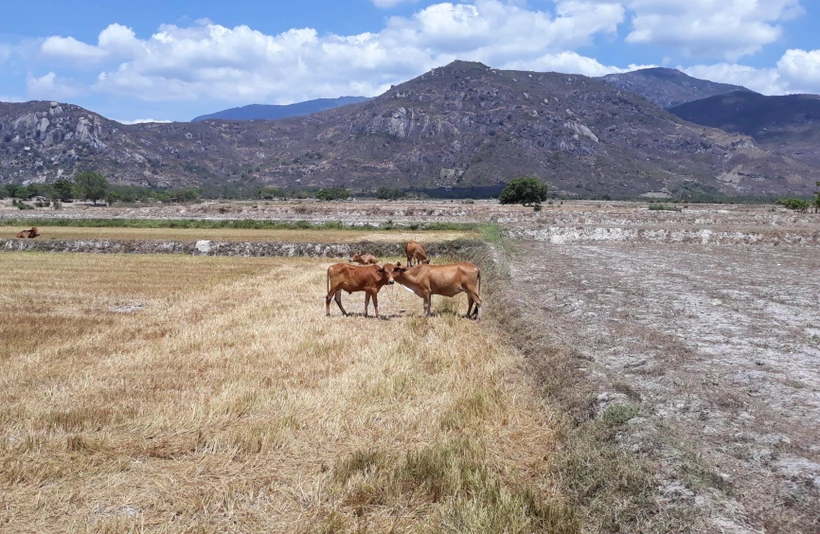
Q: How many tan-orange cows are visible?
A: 5